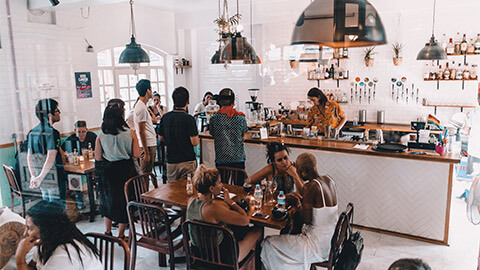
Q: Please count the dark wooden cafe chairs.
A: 7